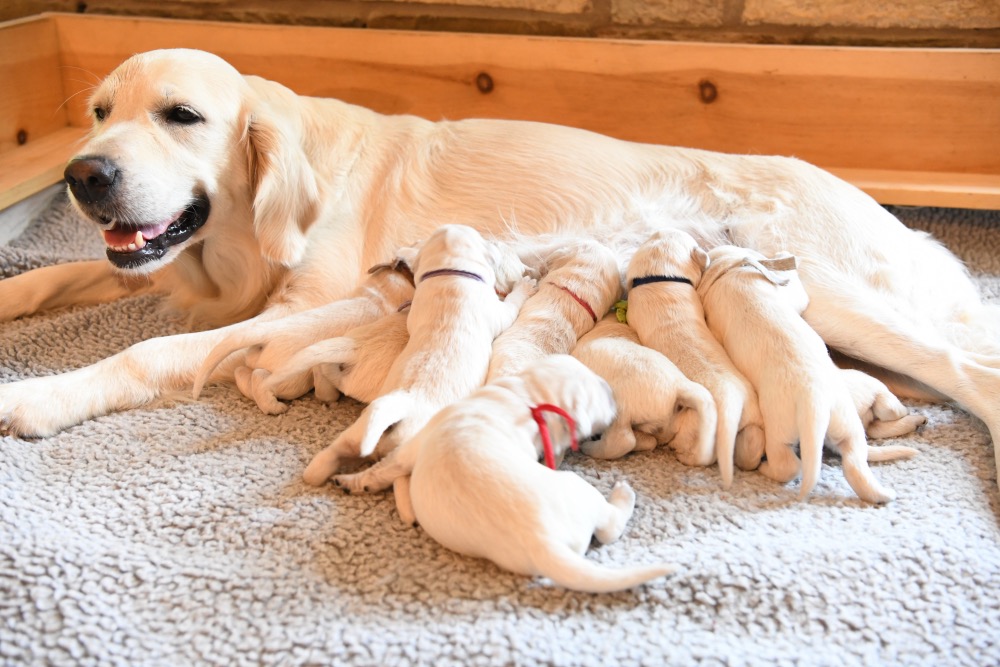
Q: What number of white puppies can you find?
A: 9